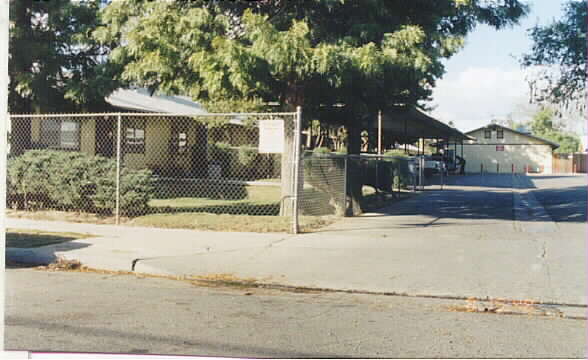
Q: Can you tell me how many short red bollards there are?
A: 5